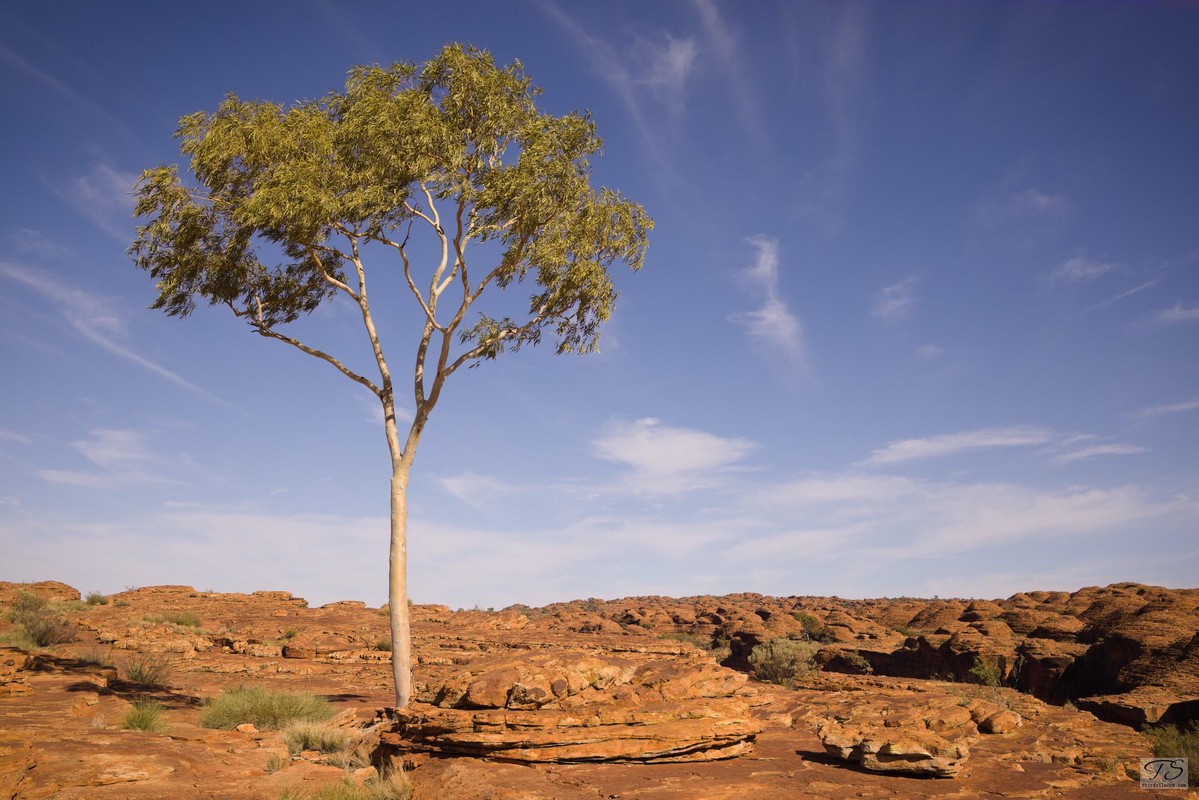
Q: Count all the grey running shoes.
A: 0